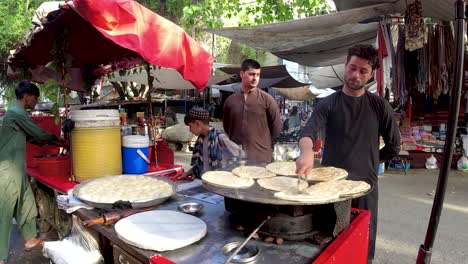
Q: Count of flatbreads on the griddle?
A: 7